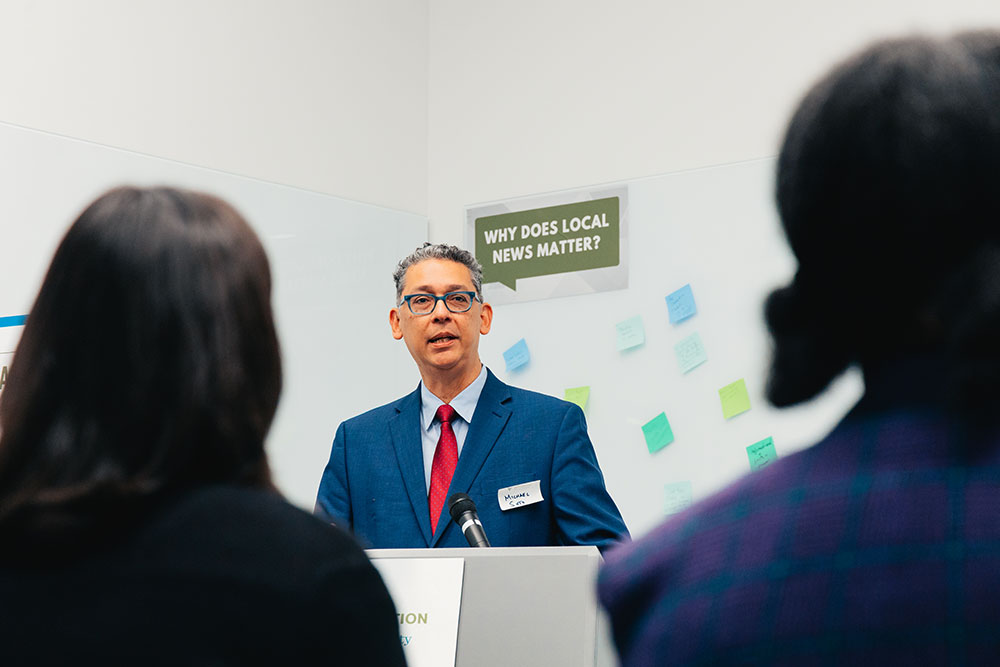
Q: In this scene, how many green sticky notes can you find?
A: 4